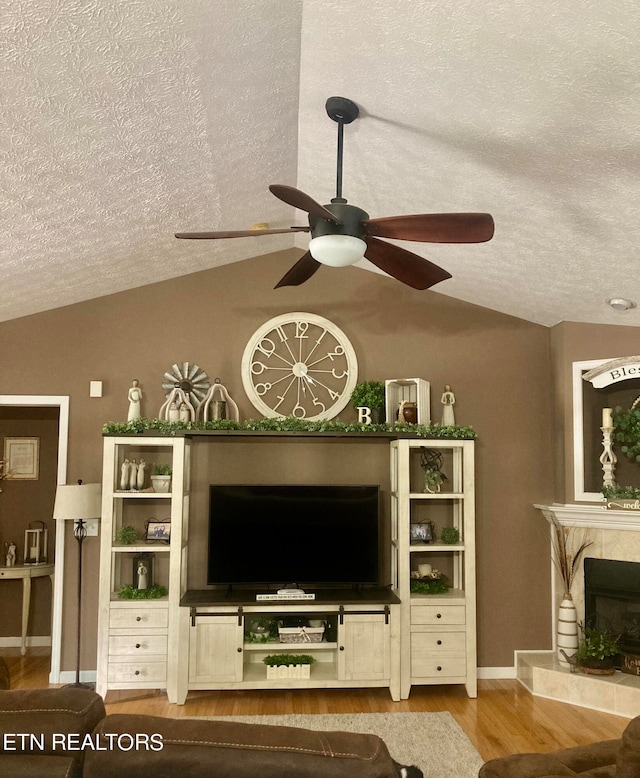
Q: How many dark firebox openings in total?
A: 1